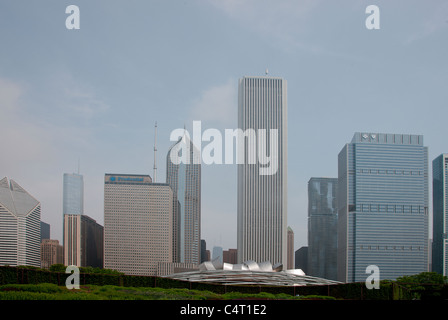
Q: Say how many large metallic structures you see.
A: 1